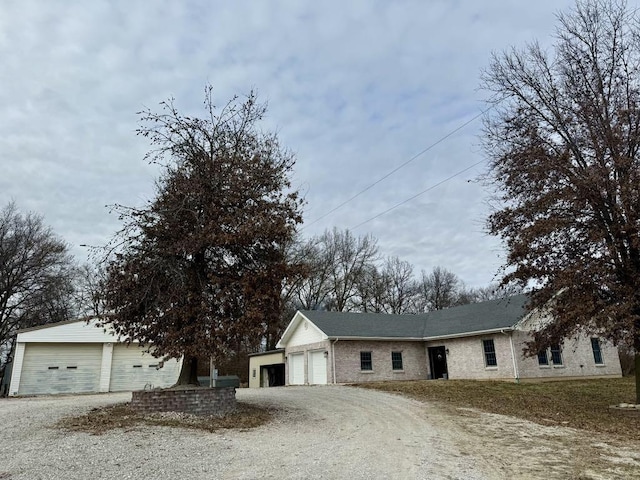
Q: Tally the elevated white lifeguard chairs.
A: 0